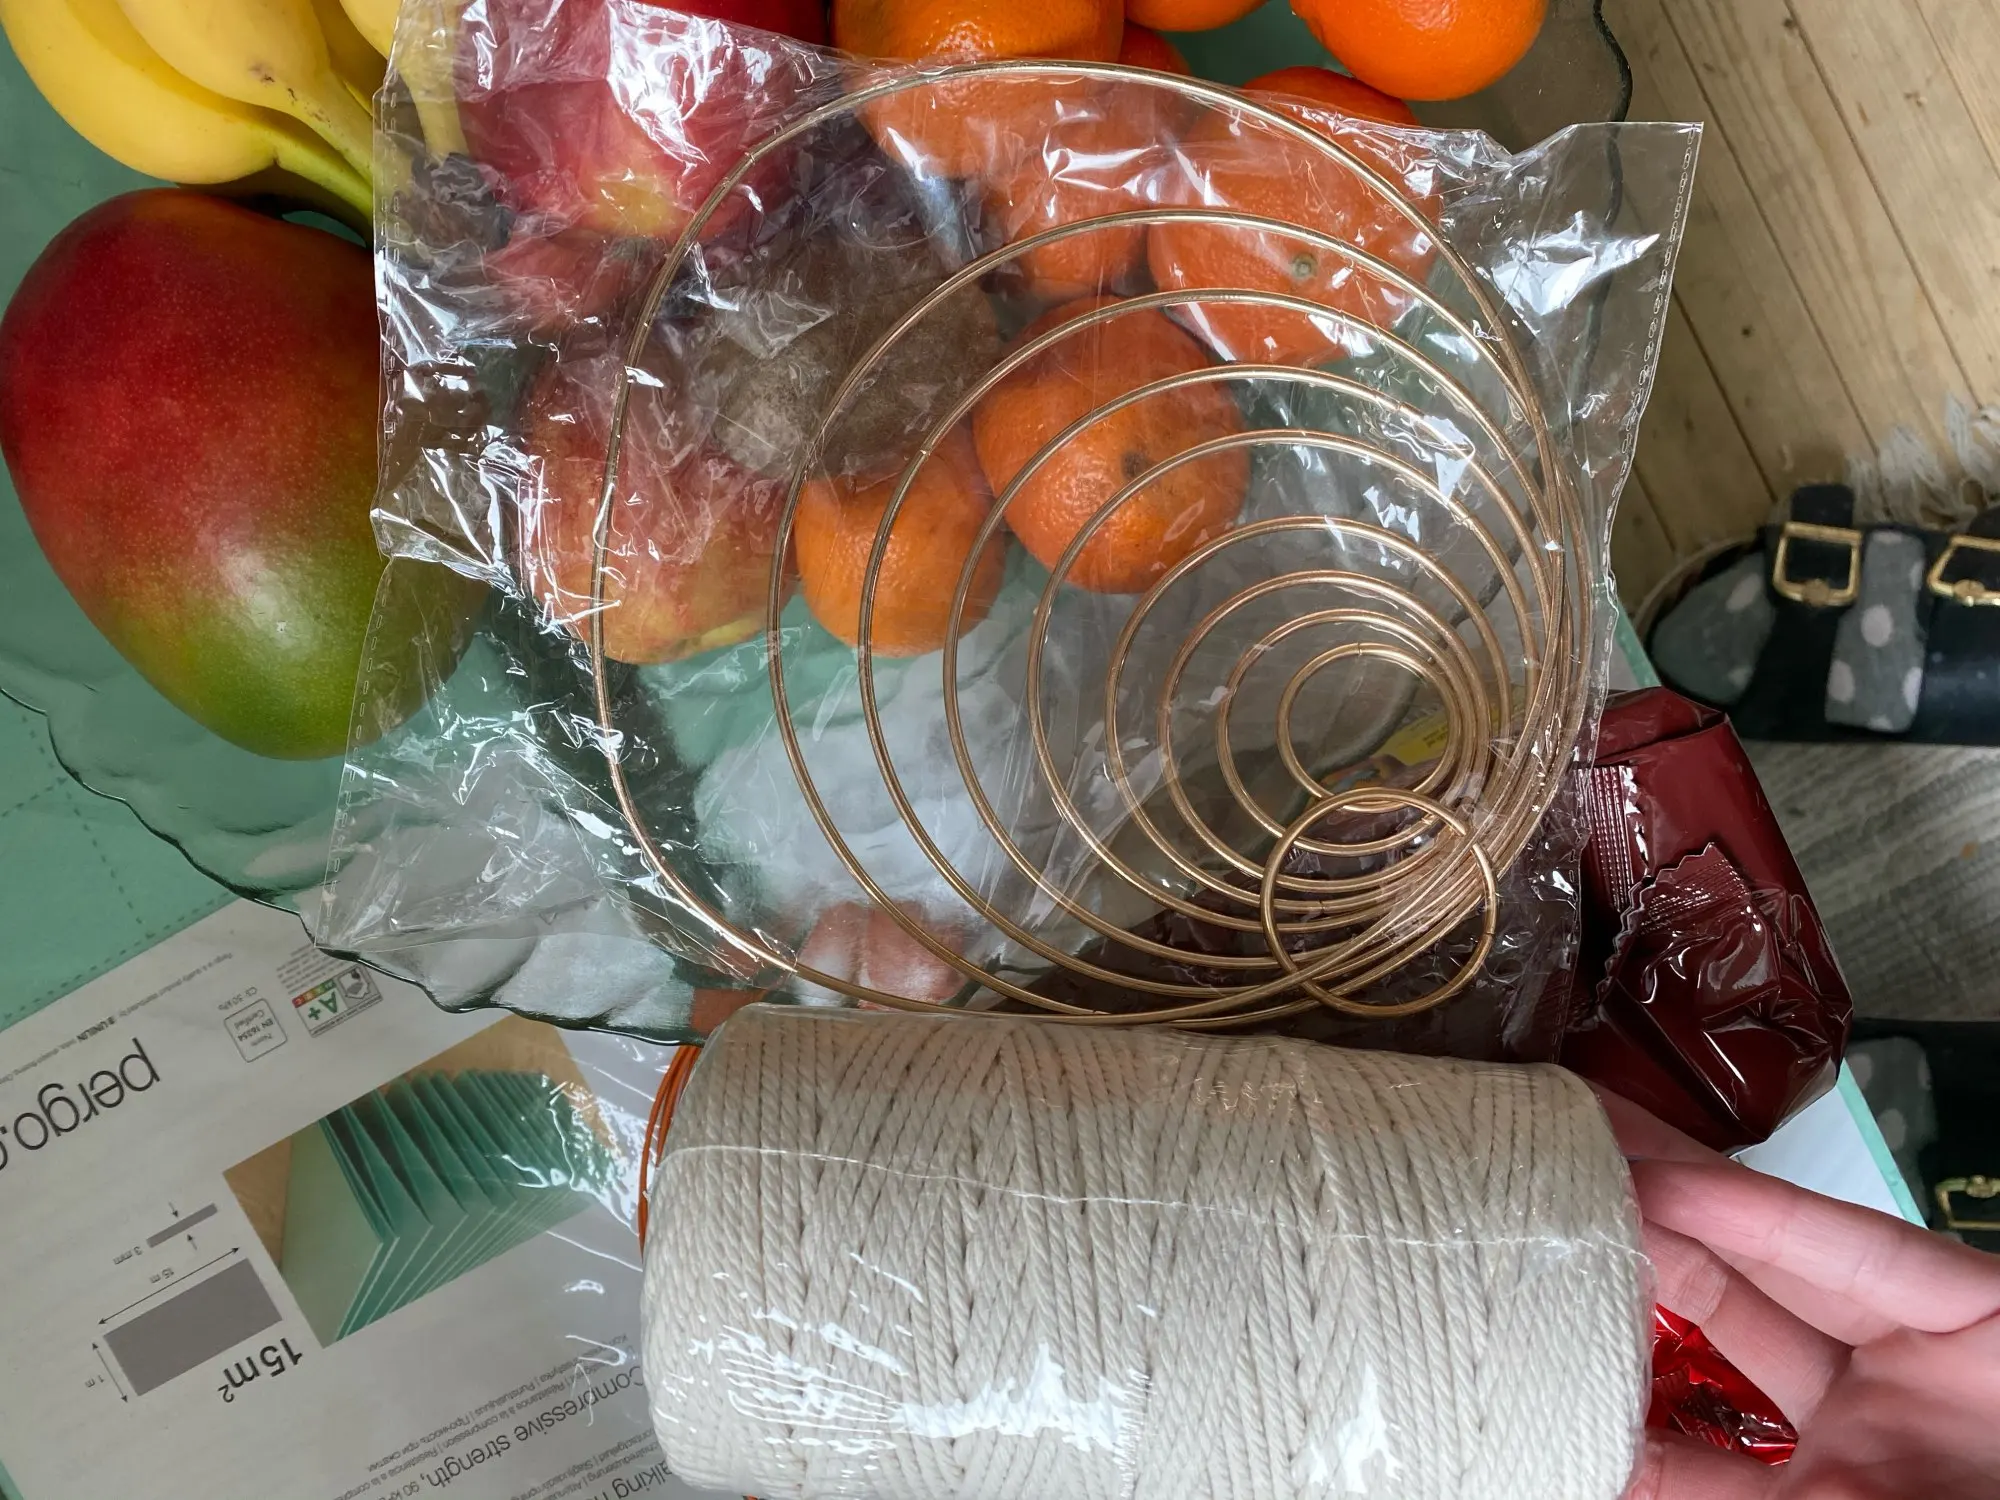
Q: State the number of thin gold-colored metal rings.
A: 10